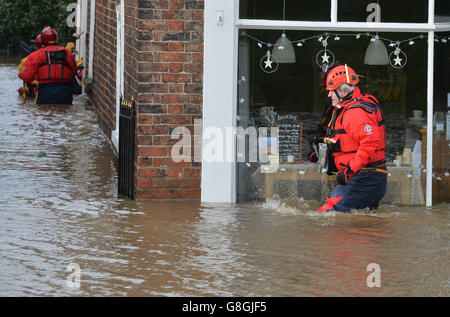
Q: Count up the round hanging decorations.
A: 3